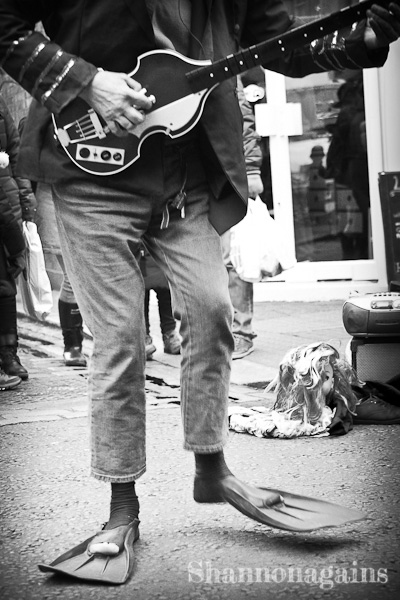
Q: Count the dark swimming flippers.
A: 2